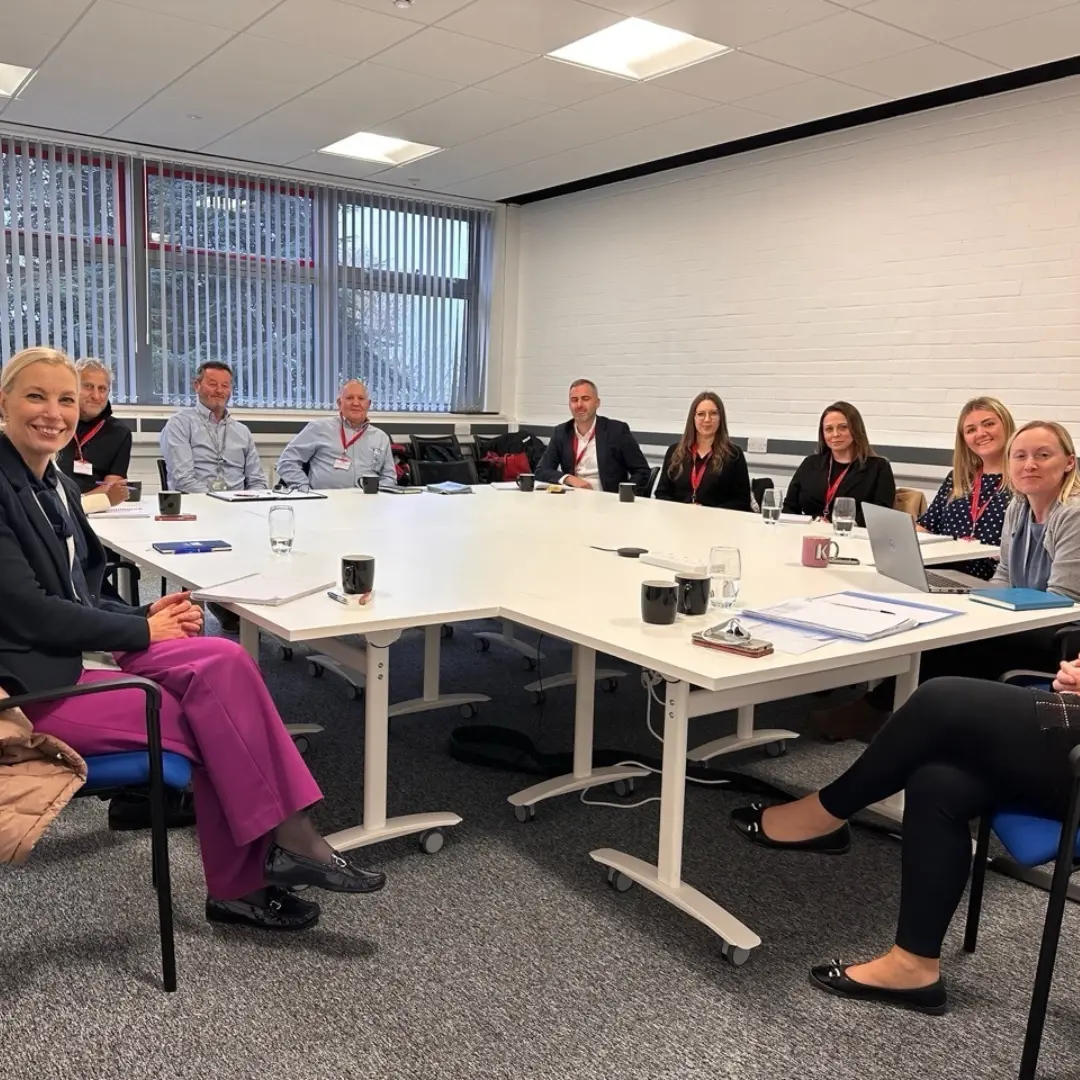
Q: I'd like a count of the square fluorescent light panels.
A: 3